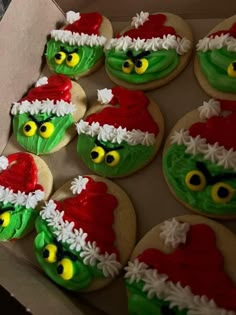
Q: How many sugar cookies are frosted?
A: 9